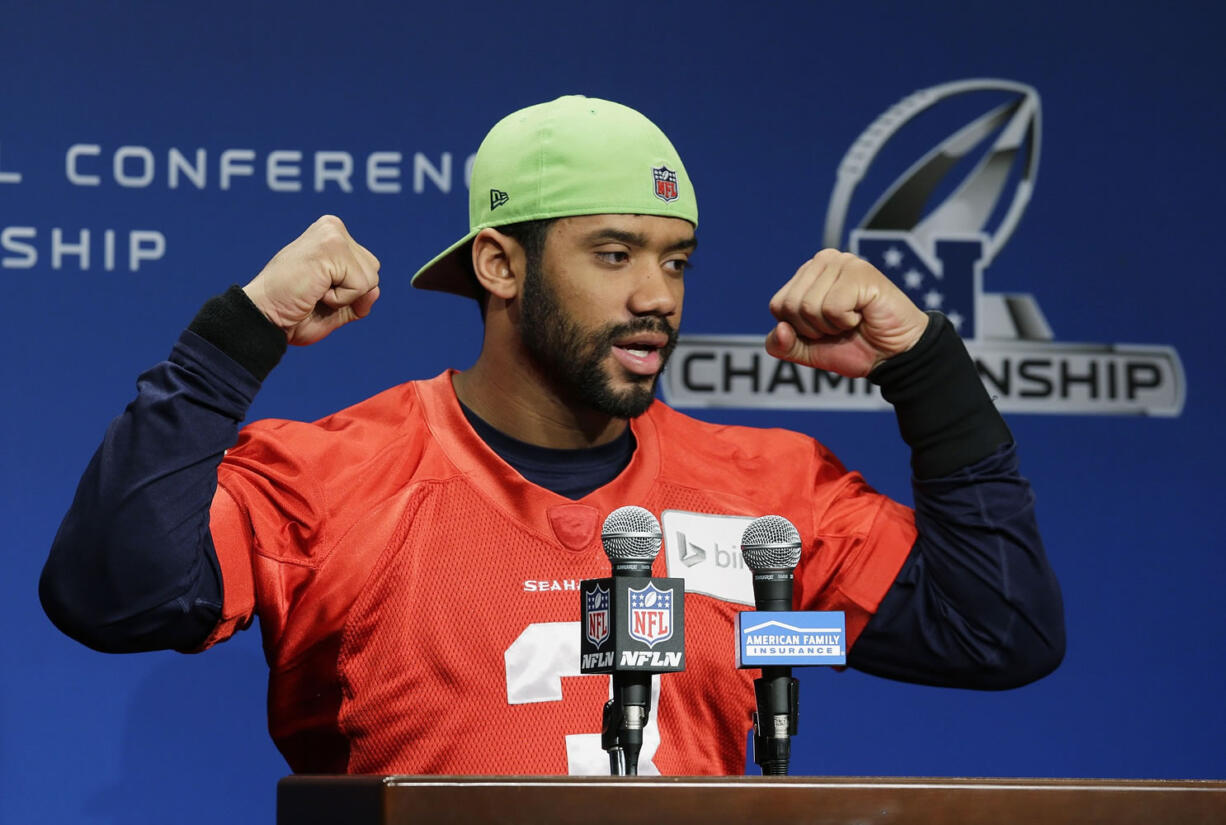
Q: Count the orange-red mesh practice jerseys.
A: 1